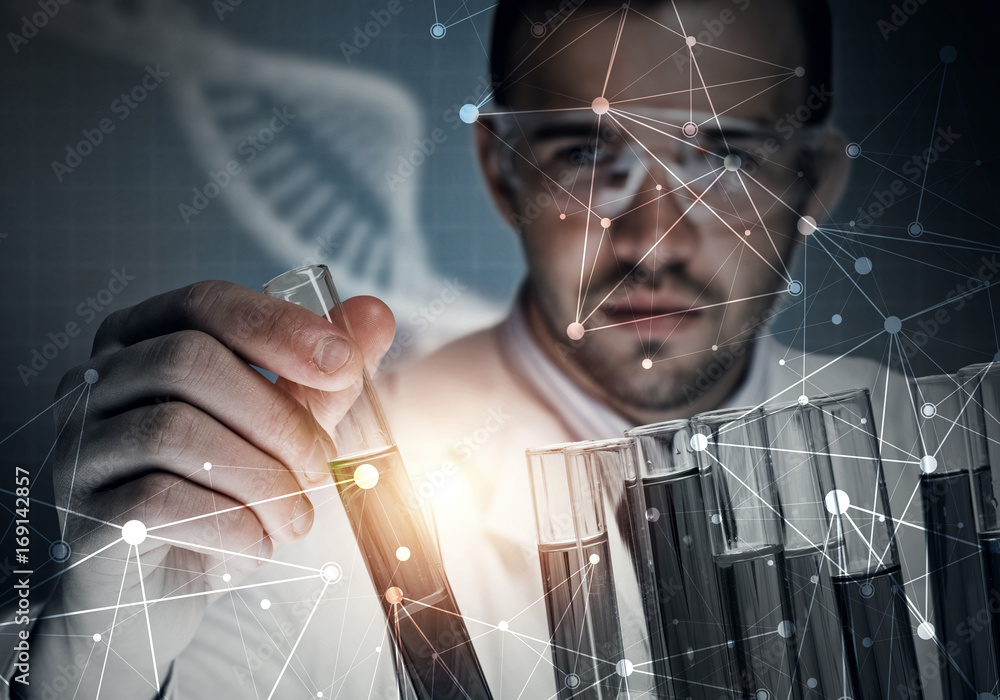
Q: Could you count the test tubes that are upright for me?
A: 8